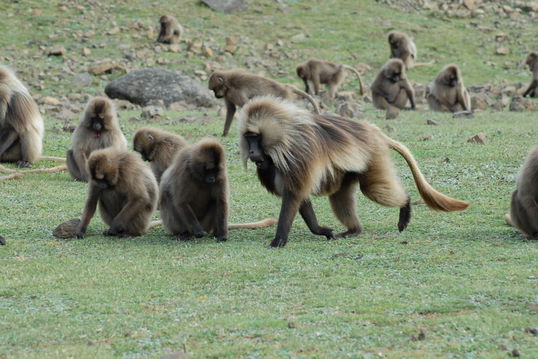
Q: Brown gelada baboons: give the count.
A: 14